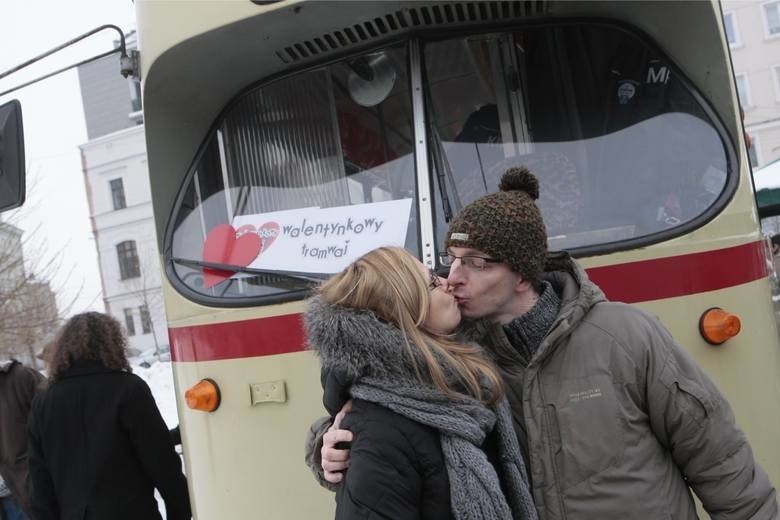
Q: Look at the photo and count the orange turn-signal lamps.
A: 2